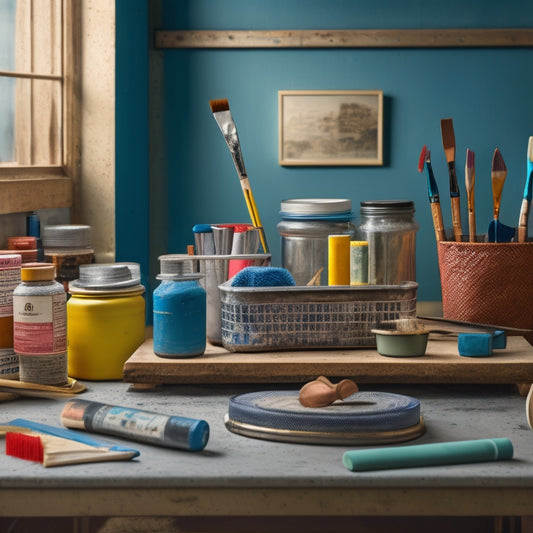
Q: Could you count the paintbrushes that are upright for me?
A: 6